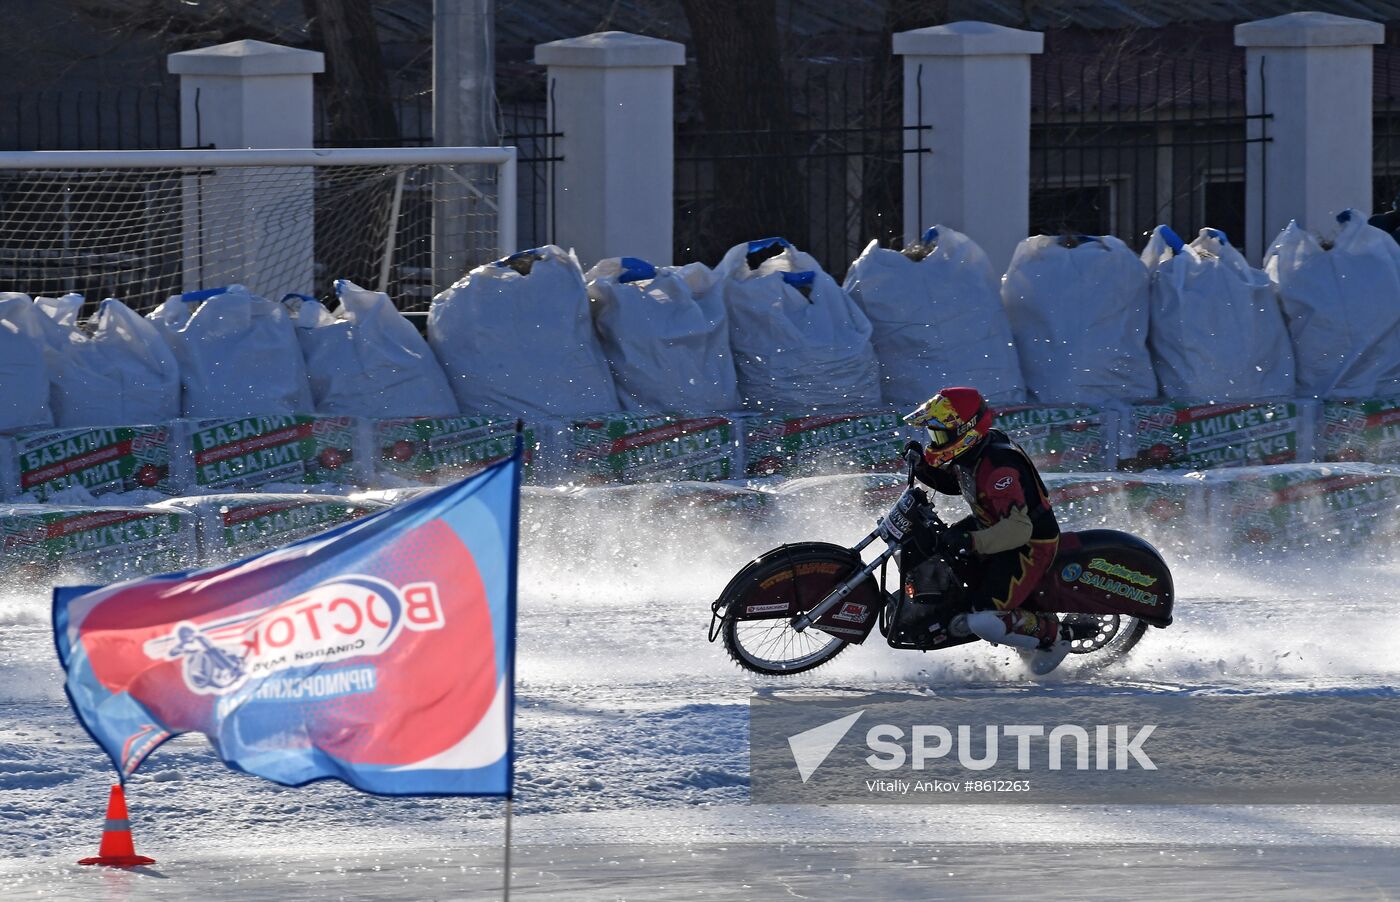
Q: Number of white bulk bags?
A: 11